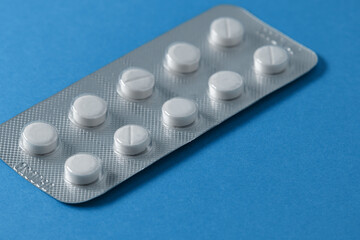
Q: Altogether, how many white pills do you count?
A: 10